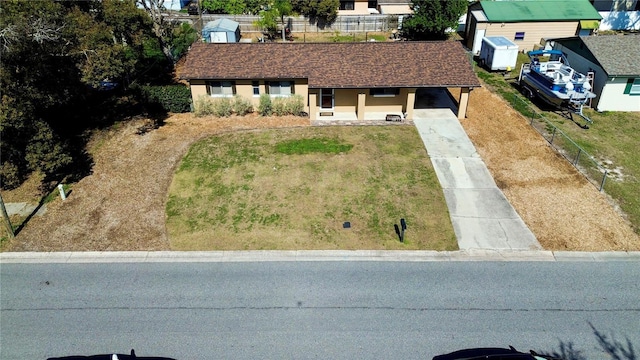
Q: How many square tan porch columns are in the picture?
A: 4